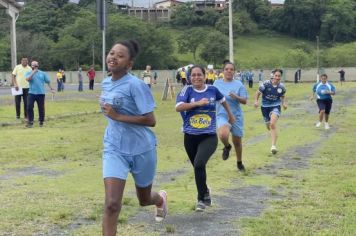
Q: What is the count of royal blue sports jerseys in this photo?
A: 1